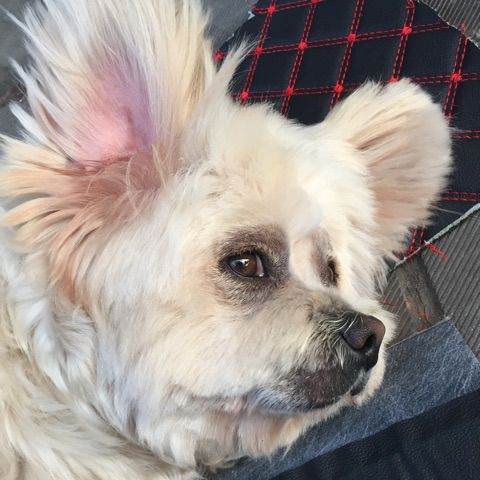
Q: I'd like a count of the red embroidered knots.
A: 12